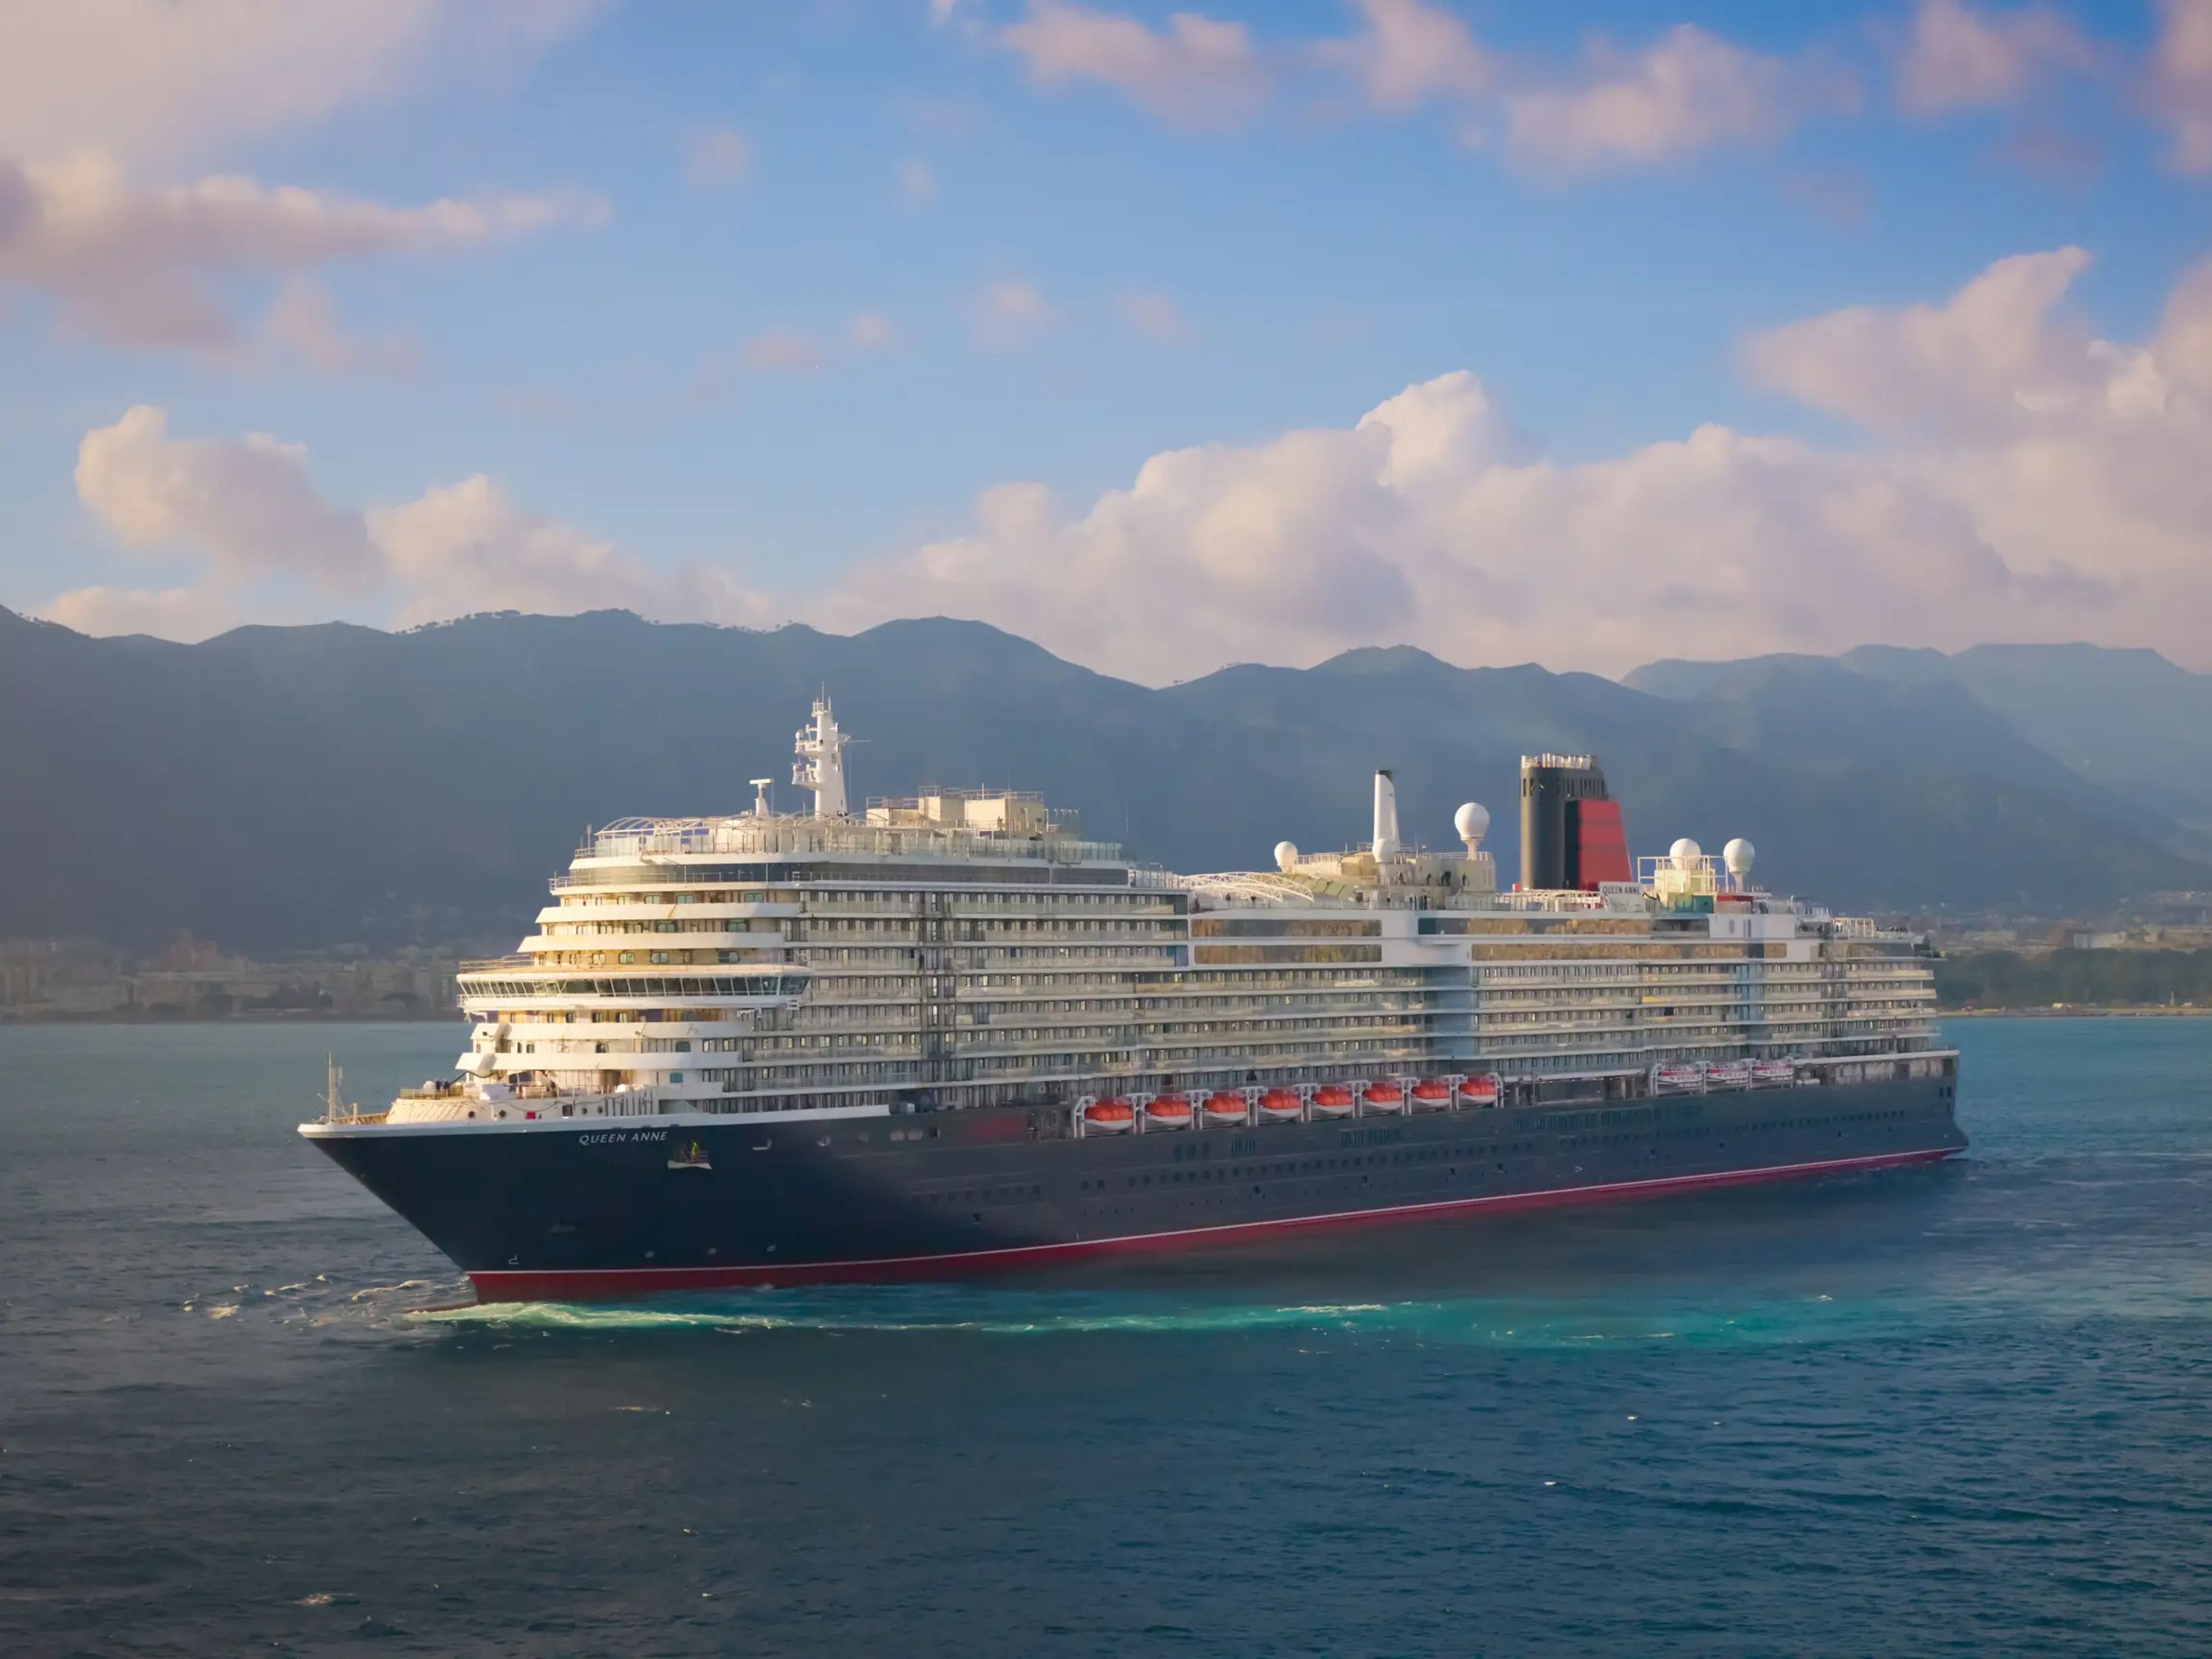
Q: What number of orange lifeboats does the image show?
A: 8